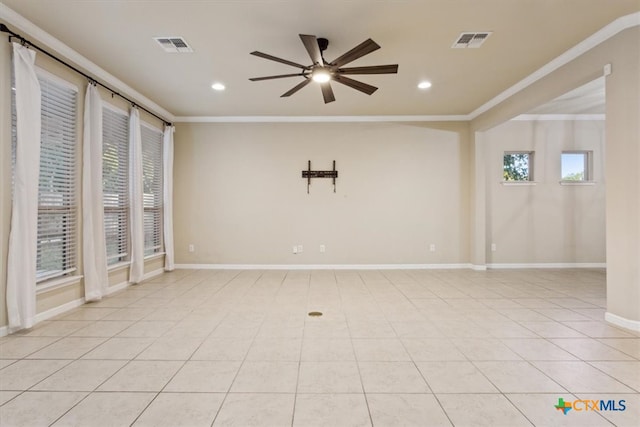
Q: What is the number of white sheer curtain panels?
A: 4